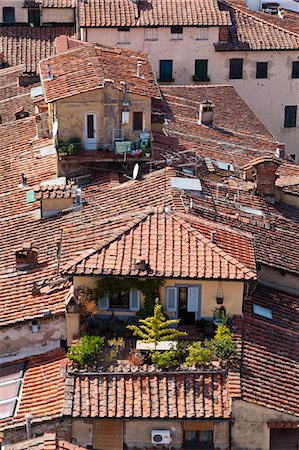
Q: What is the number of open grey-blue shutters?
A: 4